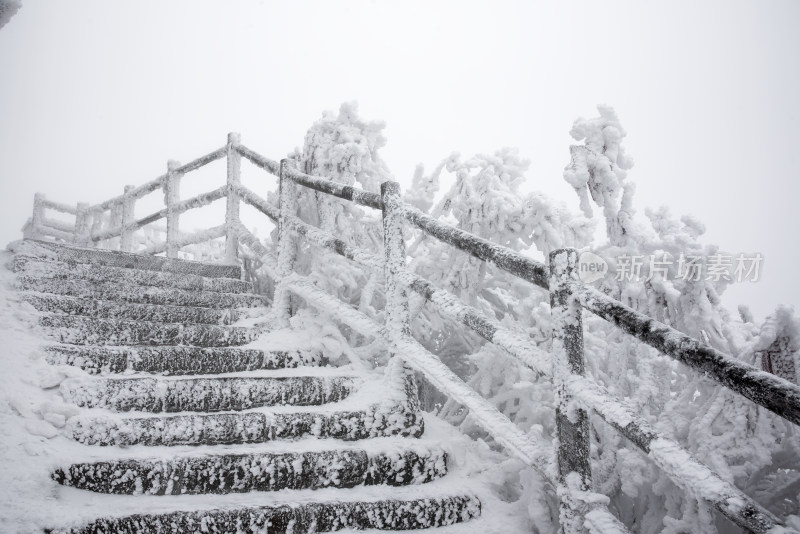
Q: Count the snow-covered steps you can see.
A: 10